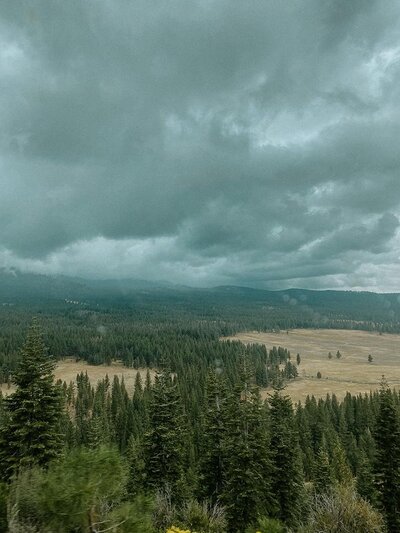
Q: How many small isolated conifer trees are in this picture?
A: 5